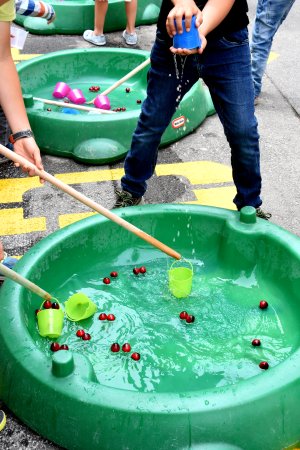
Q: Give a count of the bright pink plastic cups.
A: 3